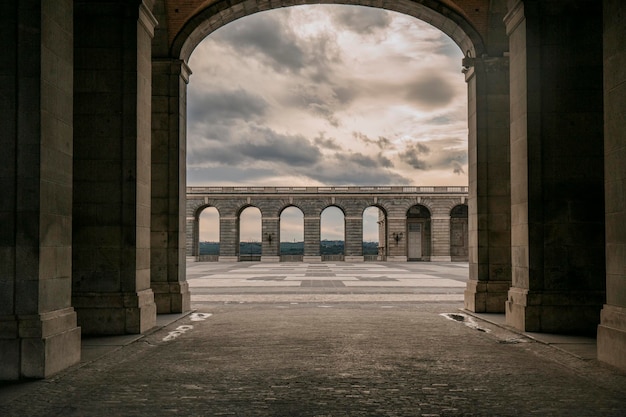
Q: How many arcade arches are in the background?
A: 7